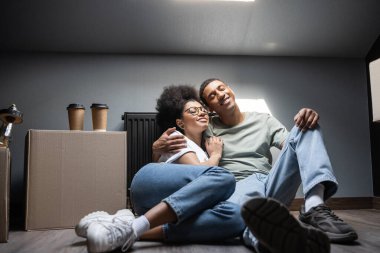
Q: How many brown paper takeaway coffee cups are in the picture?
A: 2